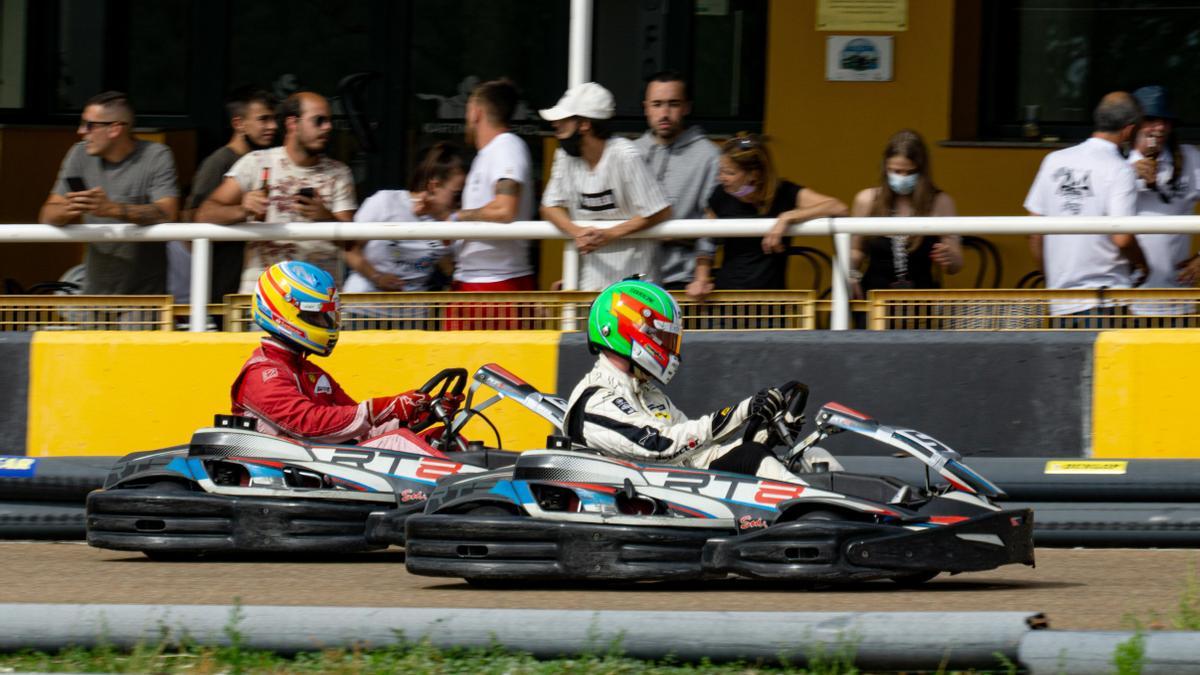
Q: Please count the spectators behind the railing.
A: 11